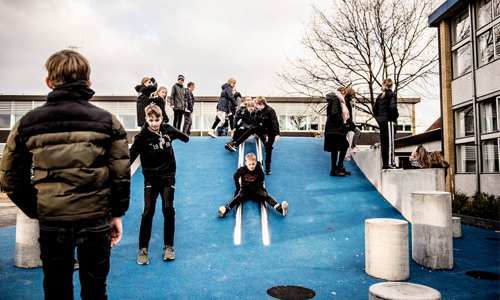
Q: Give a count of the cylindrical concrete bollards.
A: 5